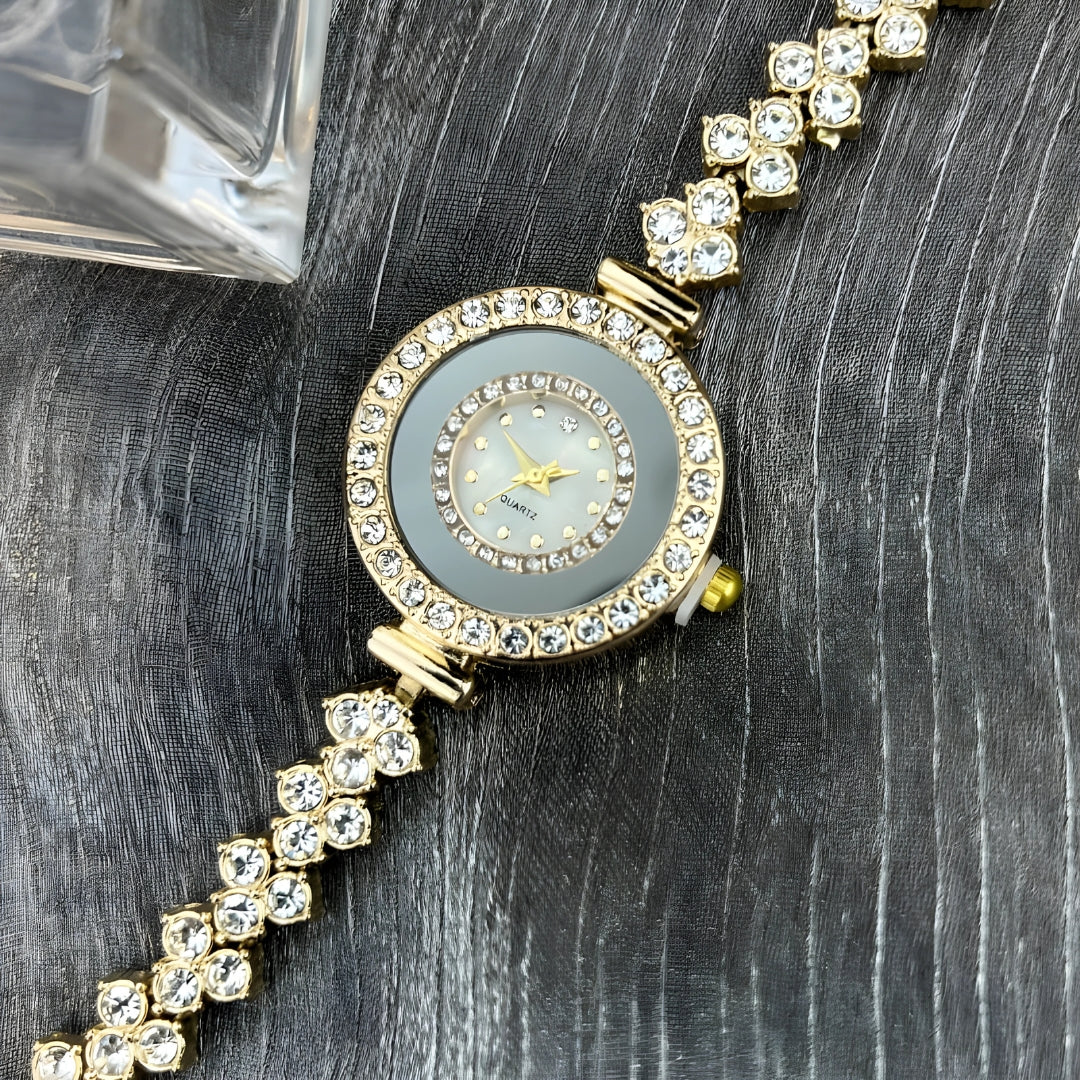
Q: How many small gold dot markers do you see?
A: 11